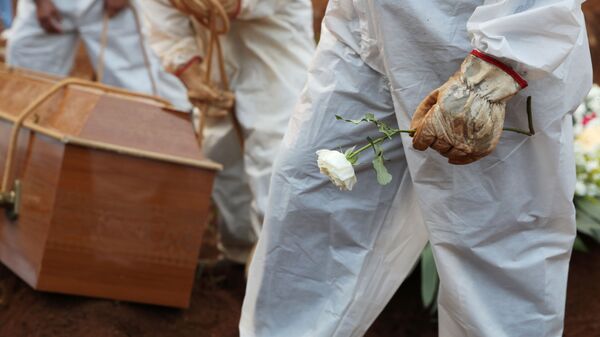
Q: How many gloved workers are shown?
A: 2